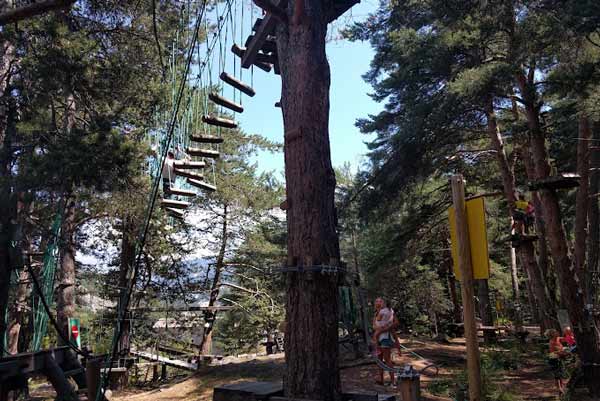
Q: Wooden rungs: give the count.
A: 12